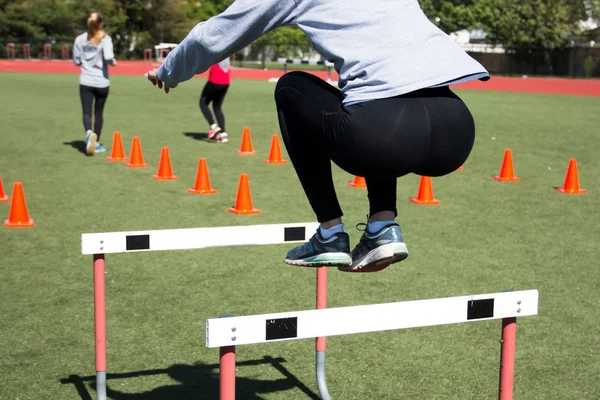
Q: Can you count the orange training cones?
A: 14